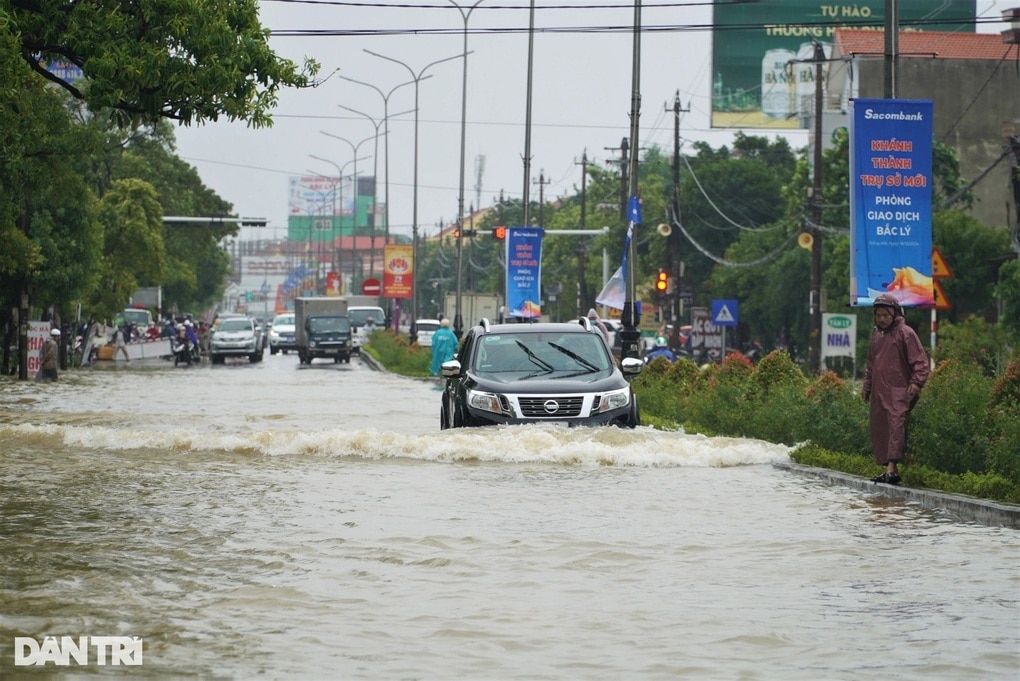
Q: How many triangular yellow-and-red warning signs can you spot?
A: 2